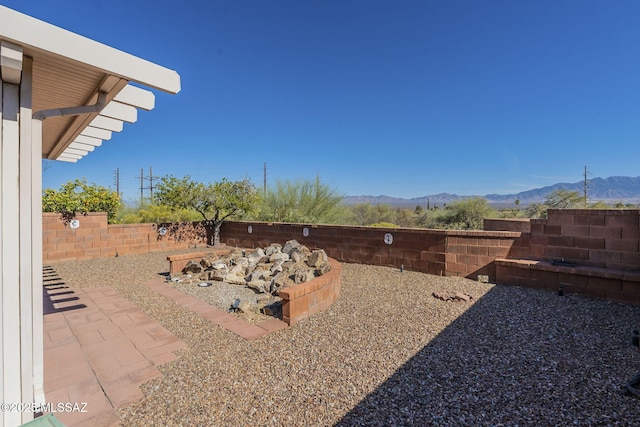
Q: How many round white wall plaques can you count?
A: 5